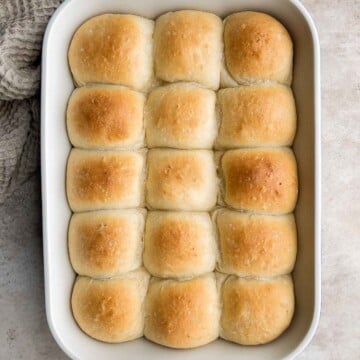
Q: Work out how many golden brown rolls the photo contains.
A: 15